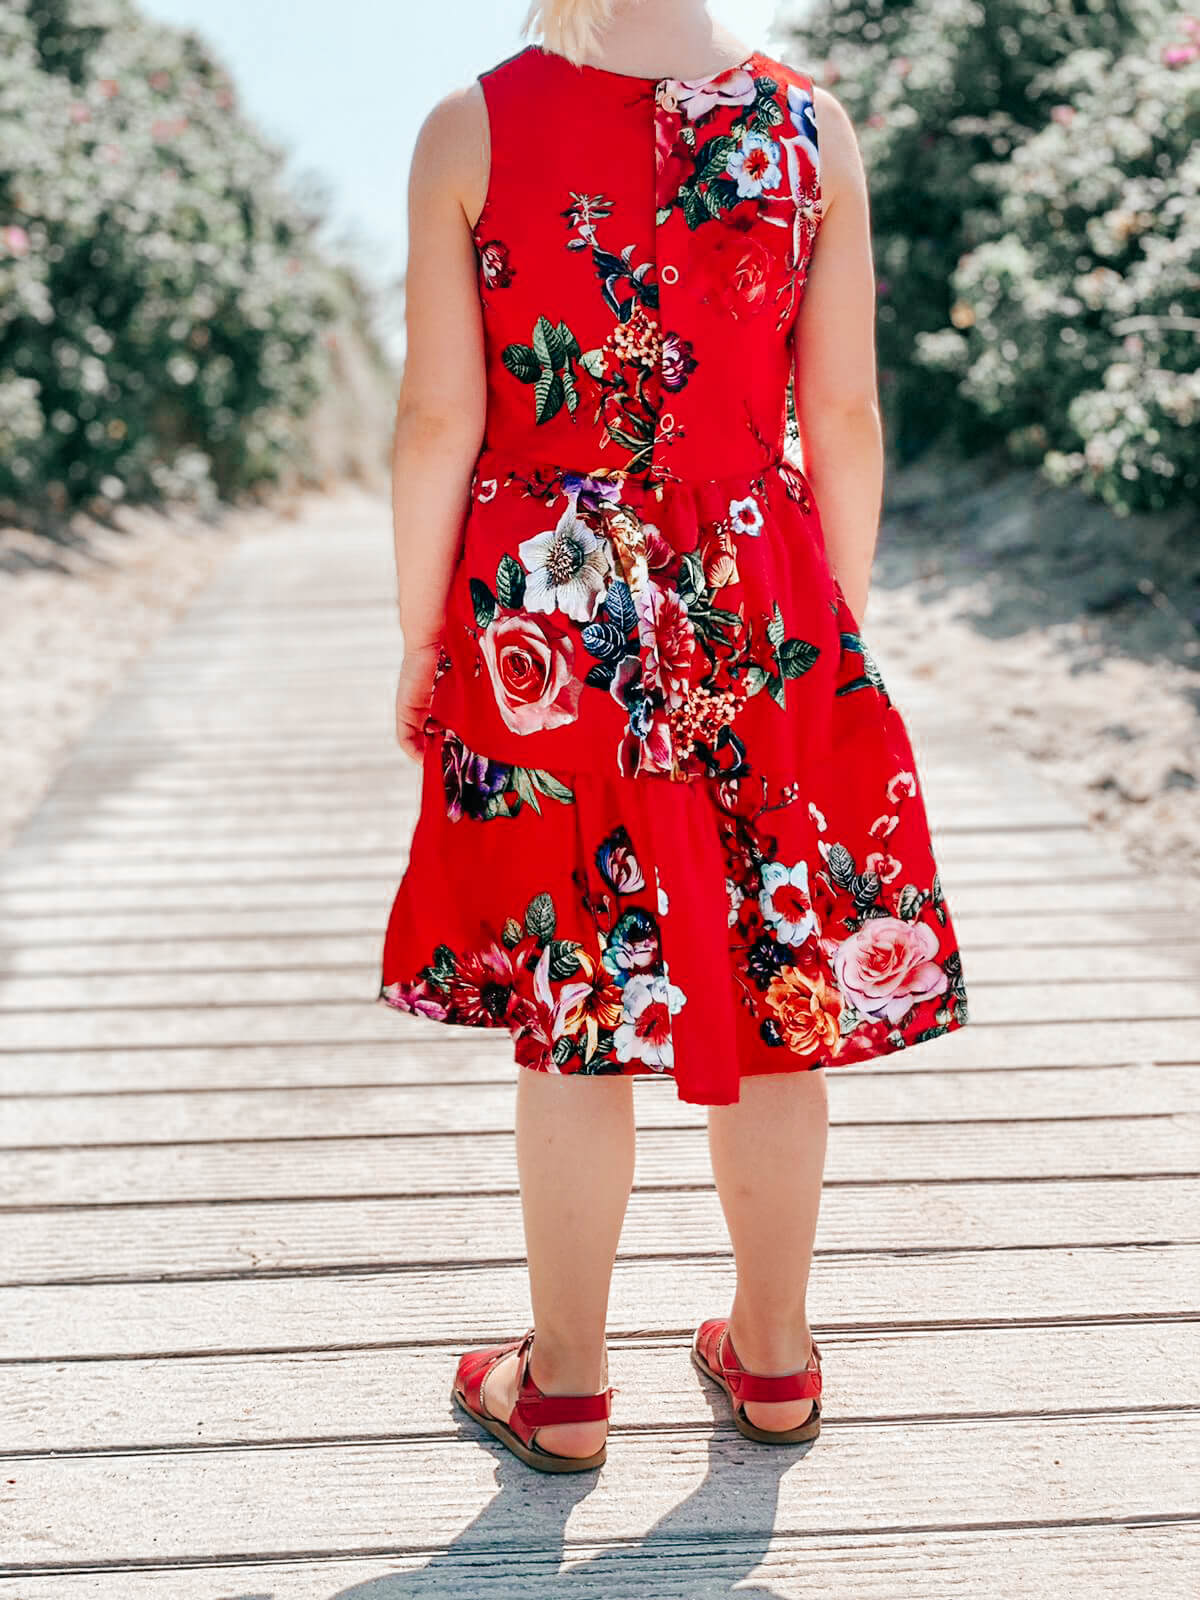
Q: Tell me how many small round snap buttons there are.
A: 3